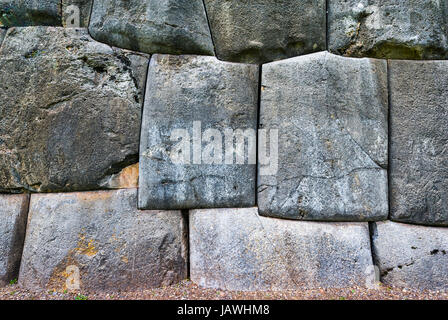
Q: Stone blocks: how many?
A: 13